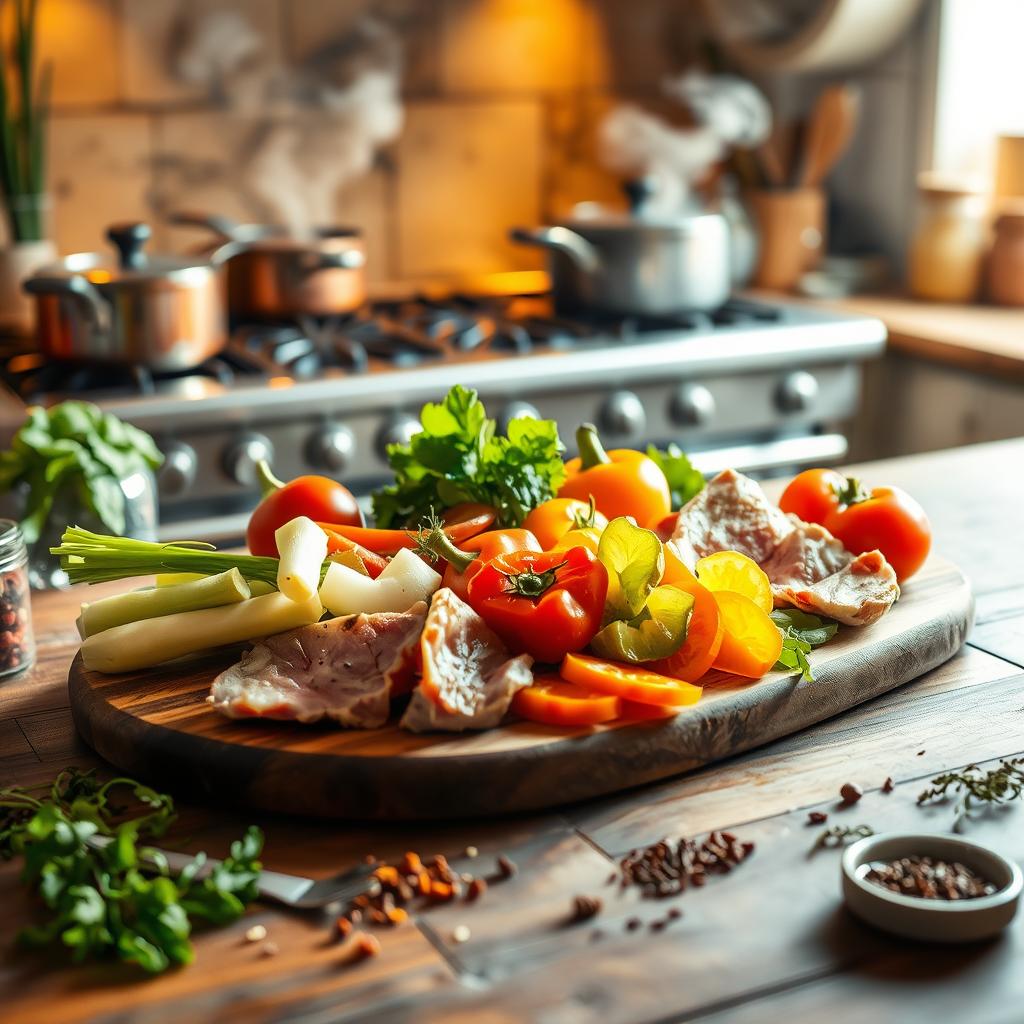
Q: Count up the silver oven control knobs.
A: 8